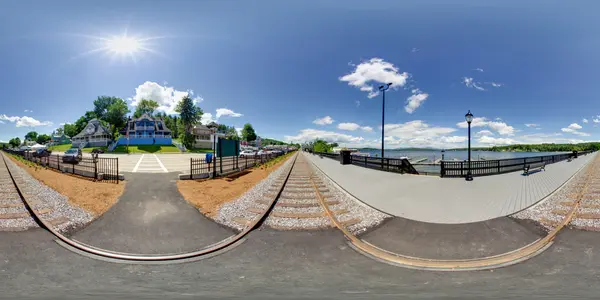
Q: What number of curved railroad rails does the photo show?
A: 2